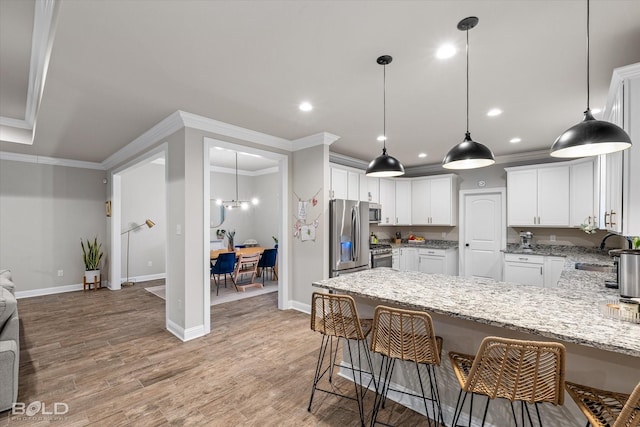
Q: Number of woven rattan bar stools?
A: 4